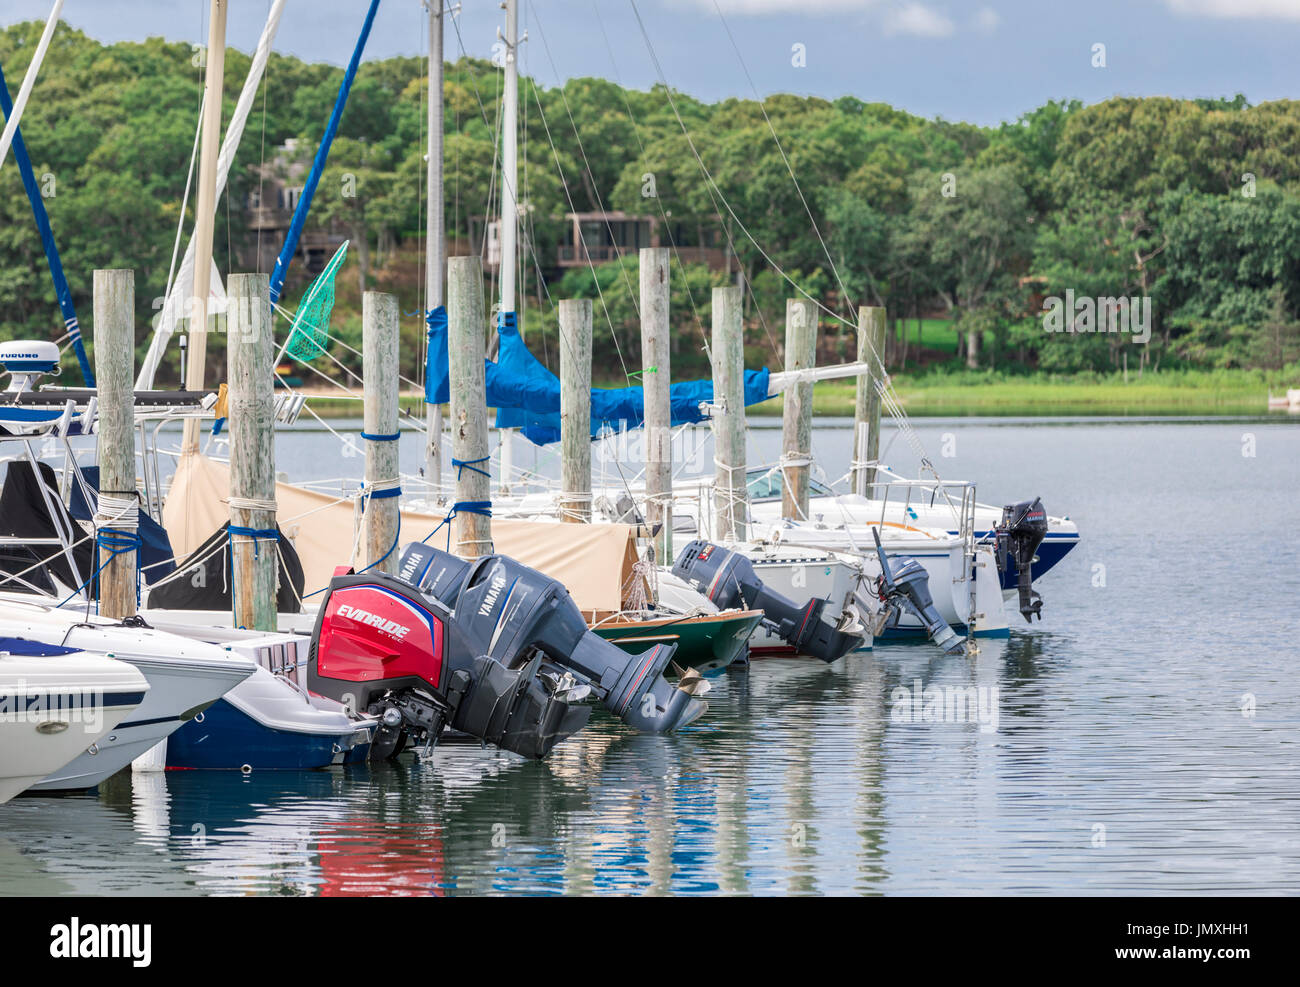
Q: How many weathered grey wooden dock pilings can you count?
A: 9